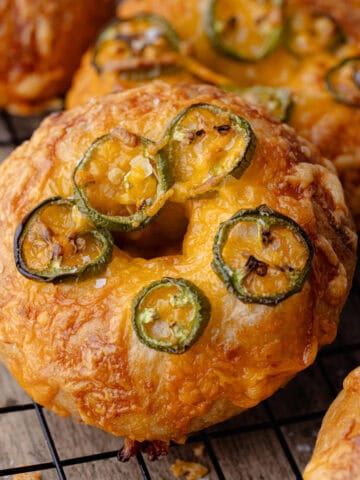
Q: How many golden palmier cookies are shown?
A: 0